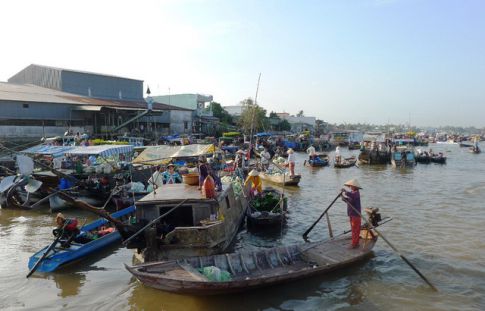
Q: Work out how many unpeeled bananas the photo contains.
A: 0